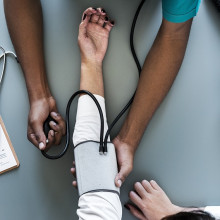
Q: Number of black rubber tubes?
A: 2